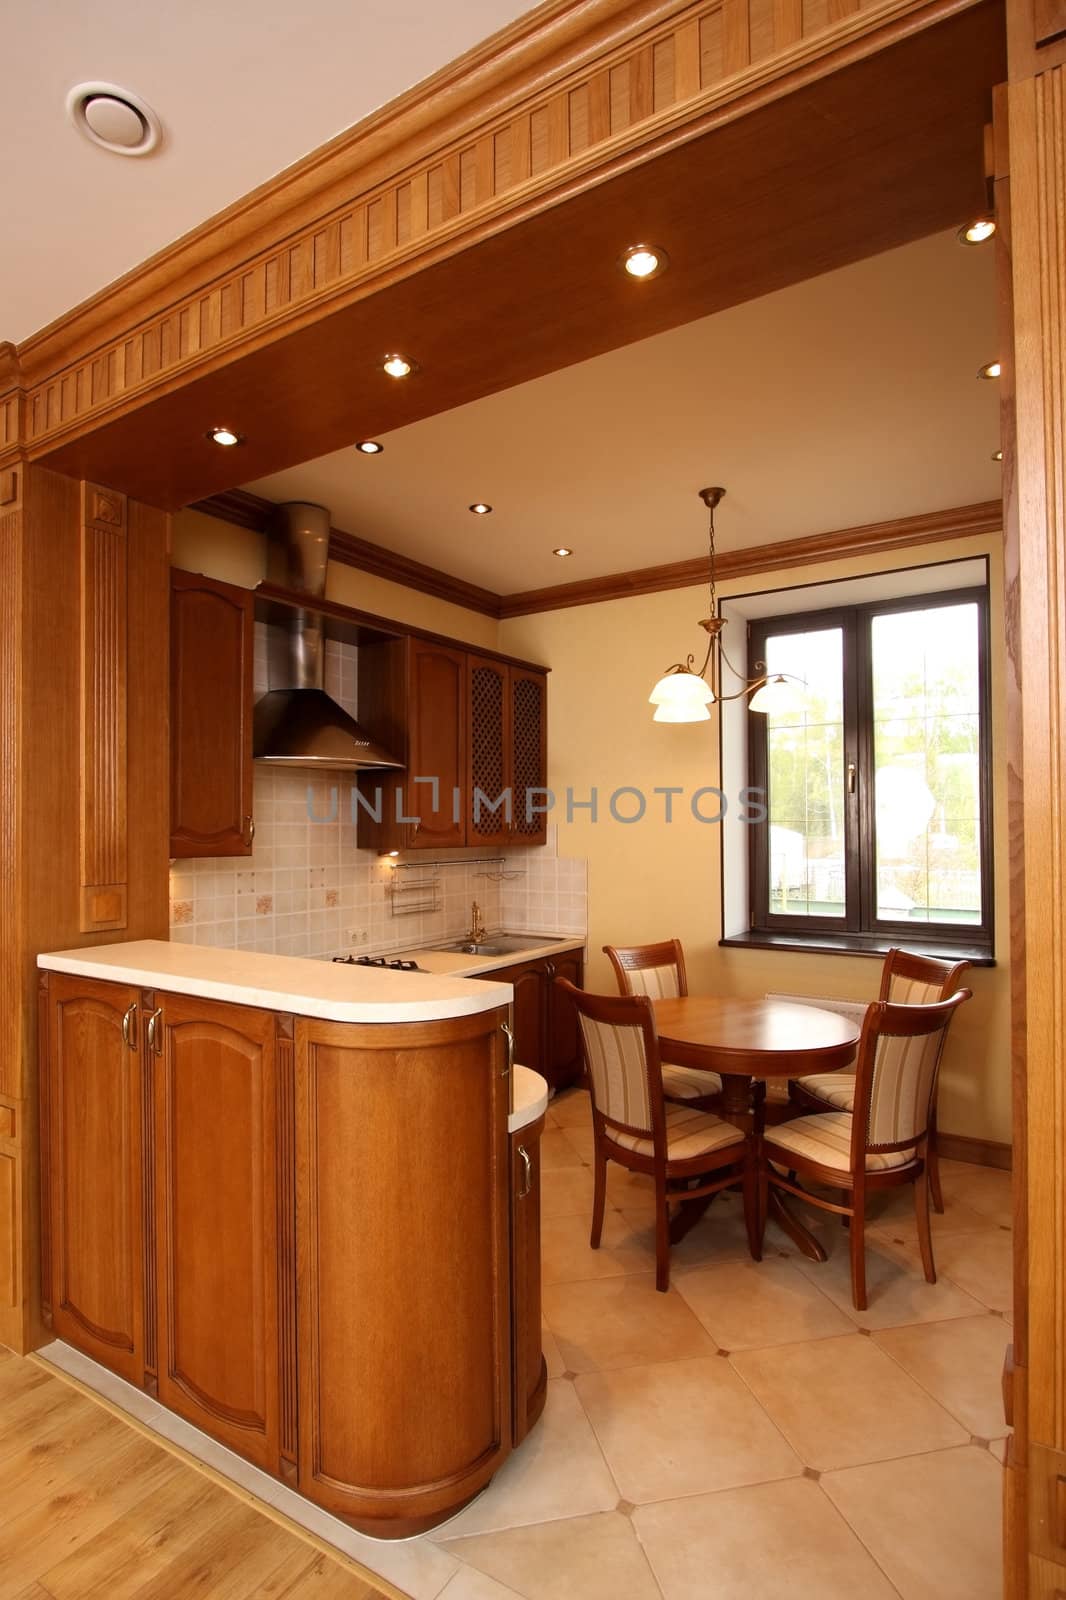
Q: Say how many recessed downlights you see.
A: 9